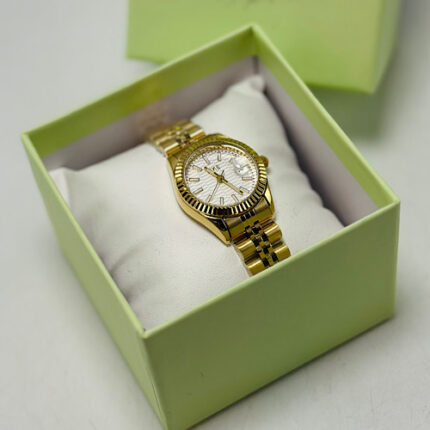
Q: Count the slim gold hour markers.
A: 11